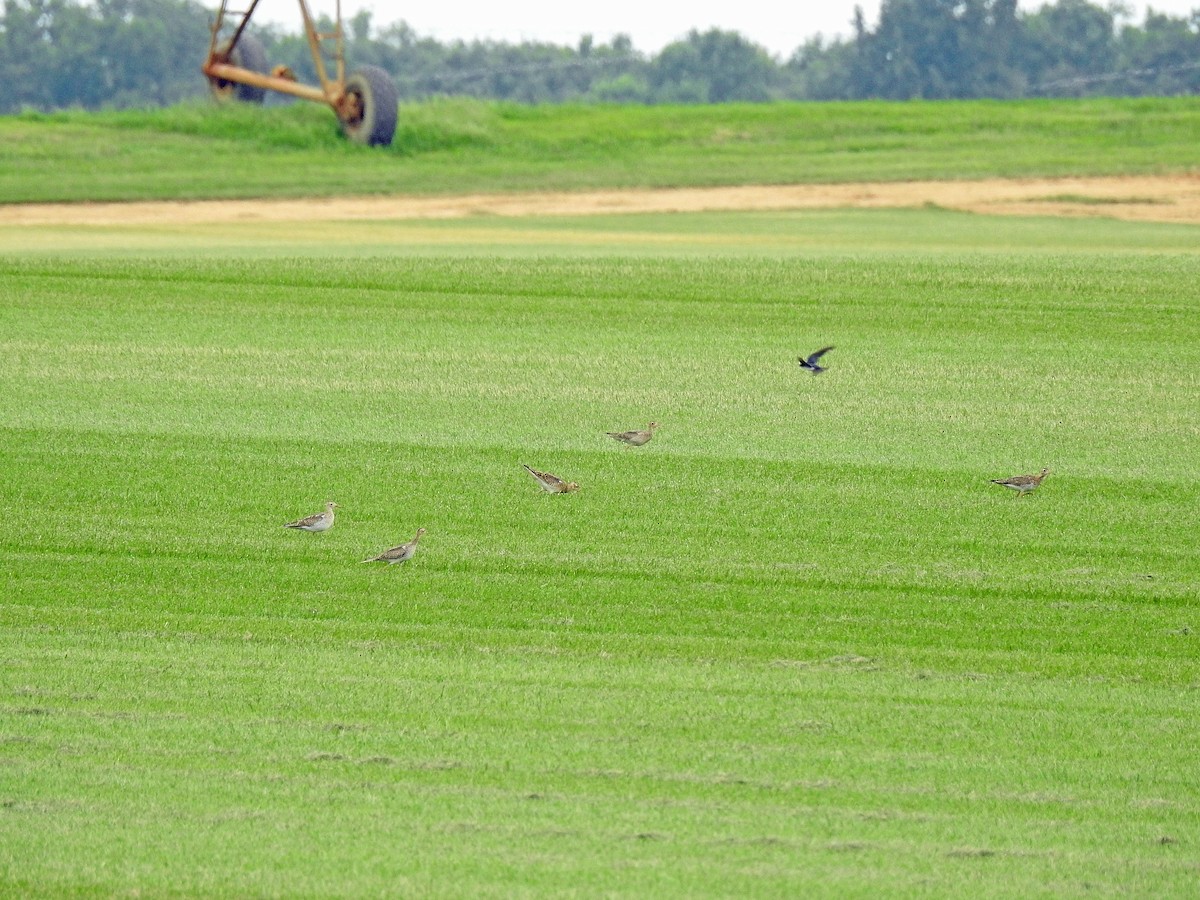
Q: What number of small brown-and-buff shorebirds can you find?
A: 5